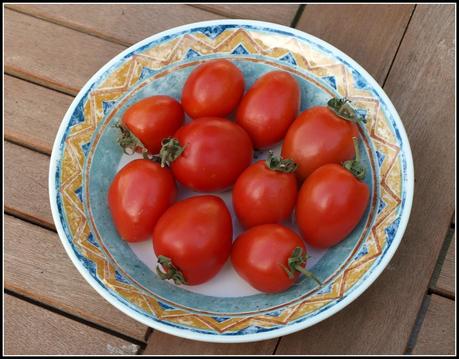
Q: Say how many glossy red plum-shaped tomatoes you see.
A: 10